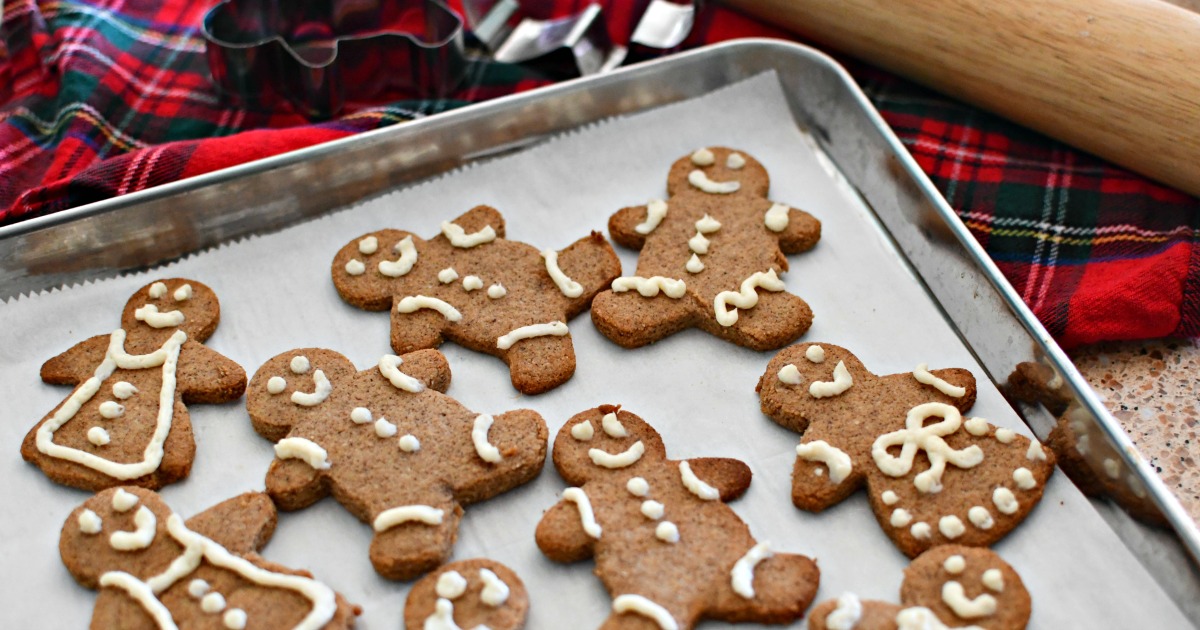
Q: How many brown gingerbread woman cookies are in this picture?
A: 3